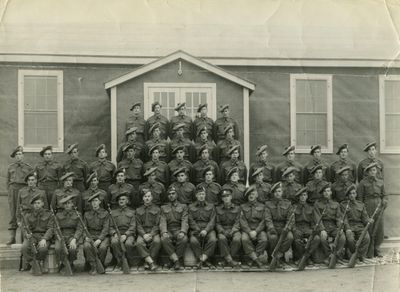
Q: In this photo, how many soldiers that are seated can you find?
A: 13